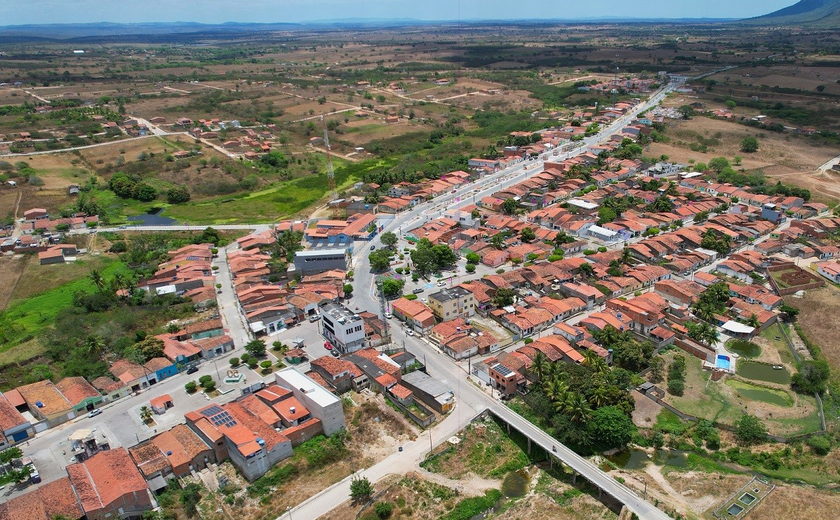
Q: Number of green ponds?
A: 3